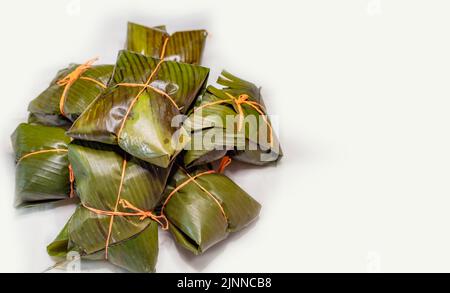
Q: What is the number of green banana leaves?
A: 7